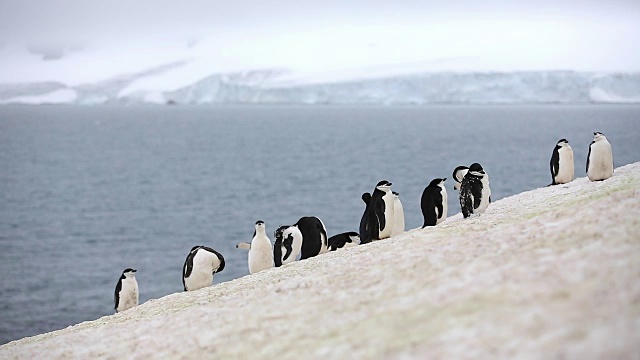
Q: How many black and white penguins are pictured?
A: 14